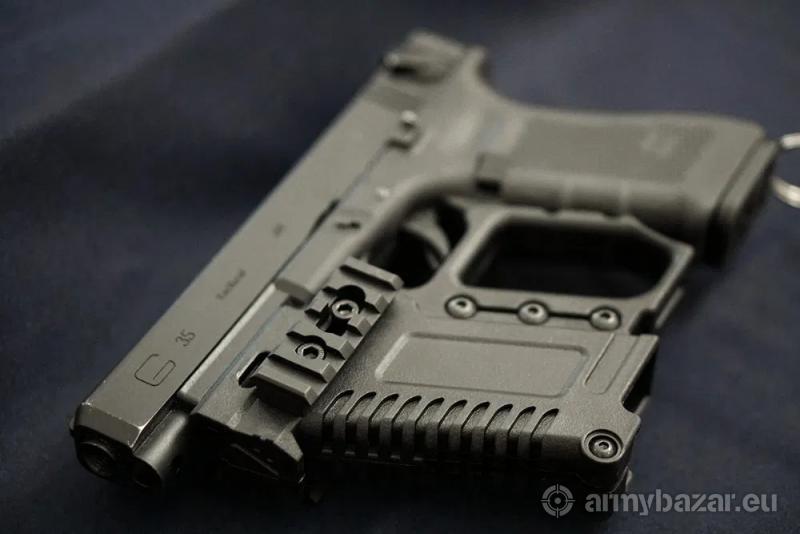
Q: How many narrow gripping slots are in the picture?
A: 10